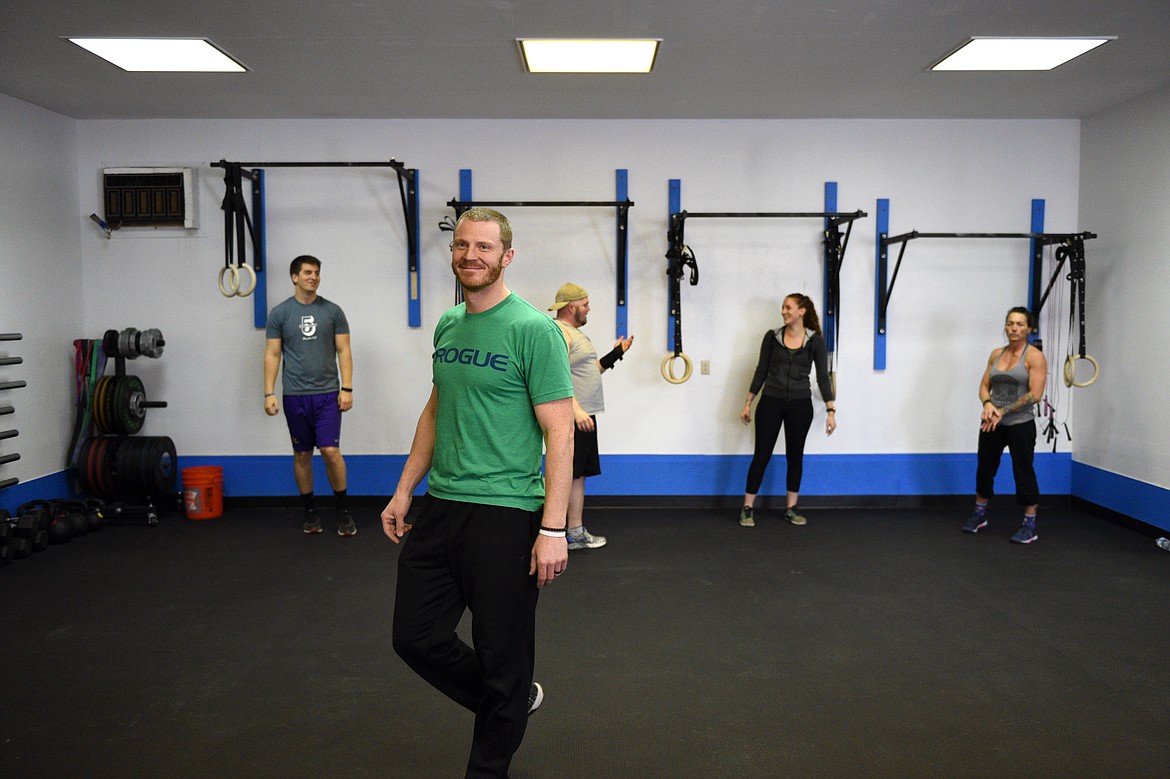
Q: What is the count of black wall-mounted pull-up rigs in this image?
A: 4